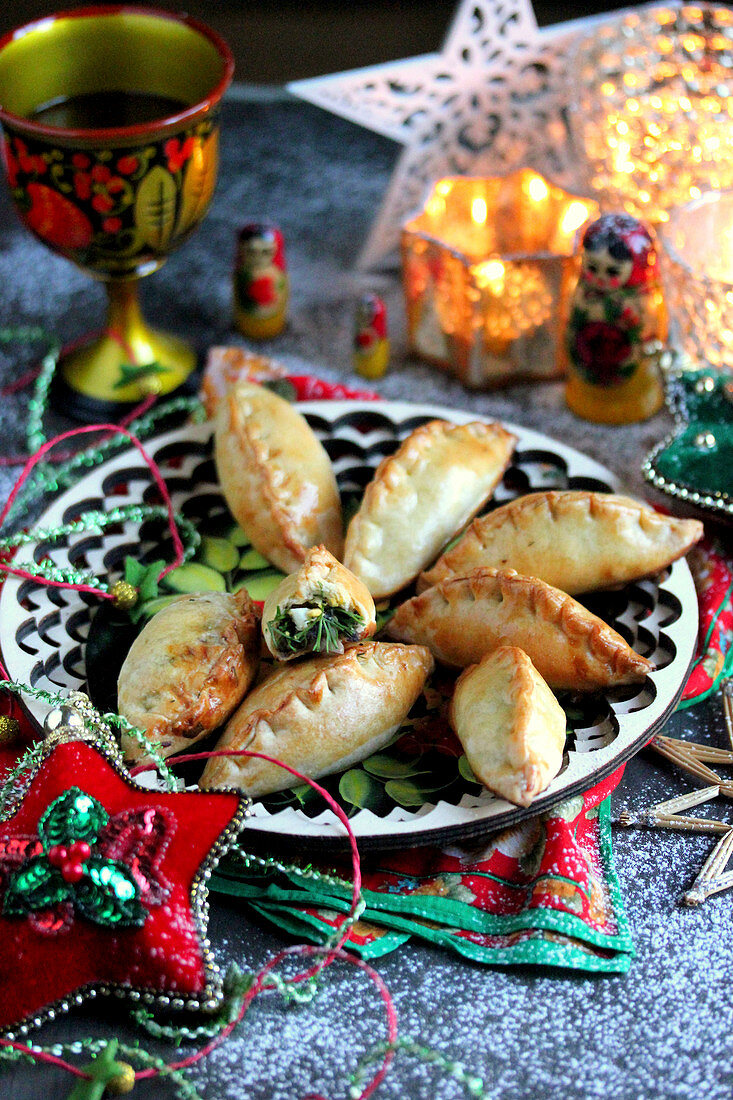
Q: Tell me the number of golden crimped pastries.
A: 8